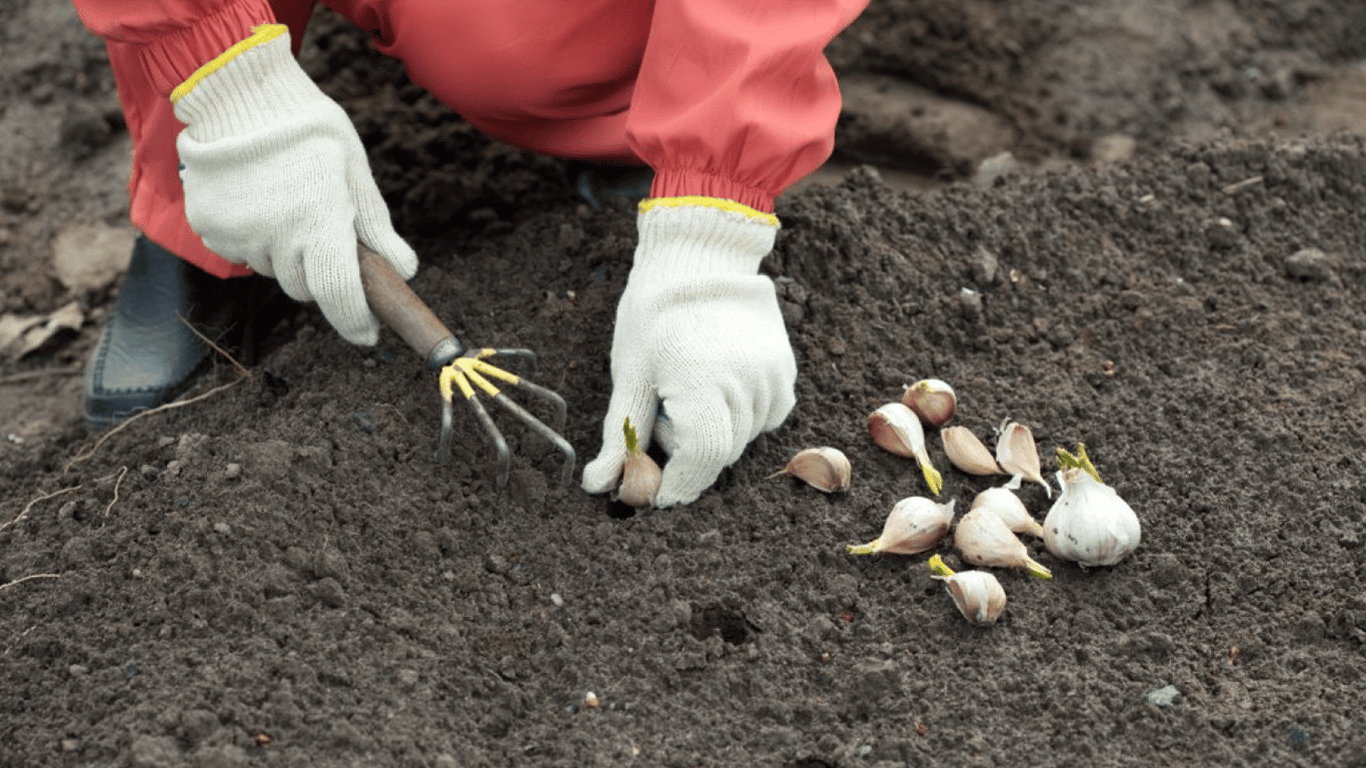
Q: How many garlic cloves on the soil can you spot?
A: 9